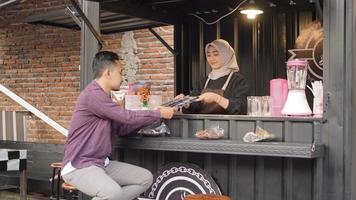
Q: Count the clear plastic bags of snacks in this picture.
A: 3